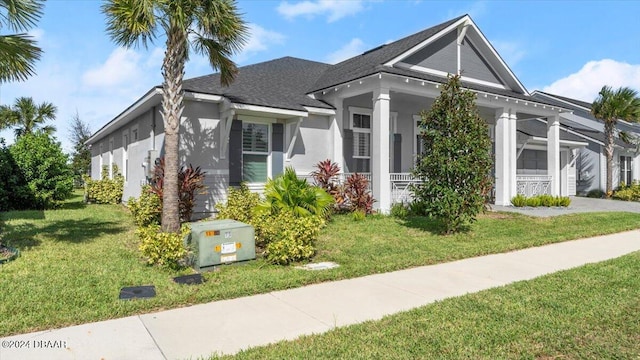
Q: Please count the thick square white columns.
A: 4